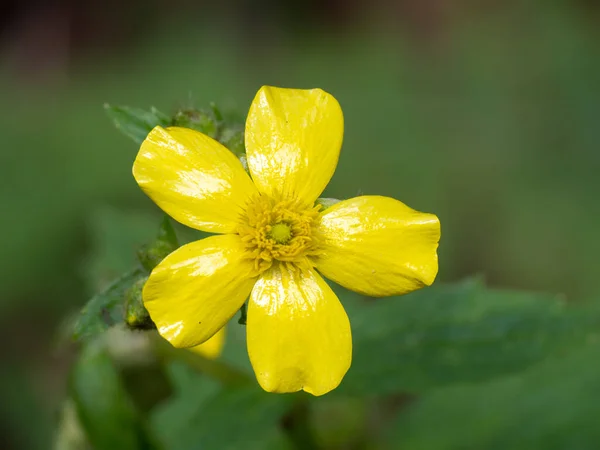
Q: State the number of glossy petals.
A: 5